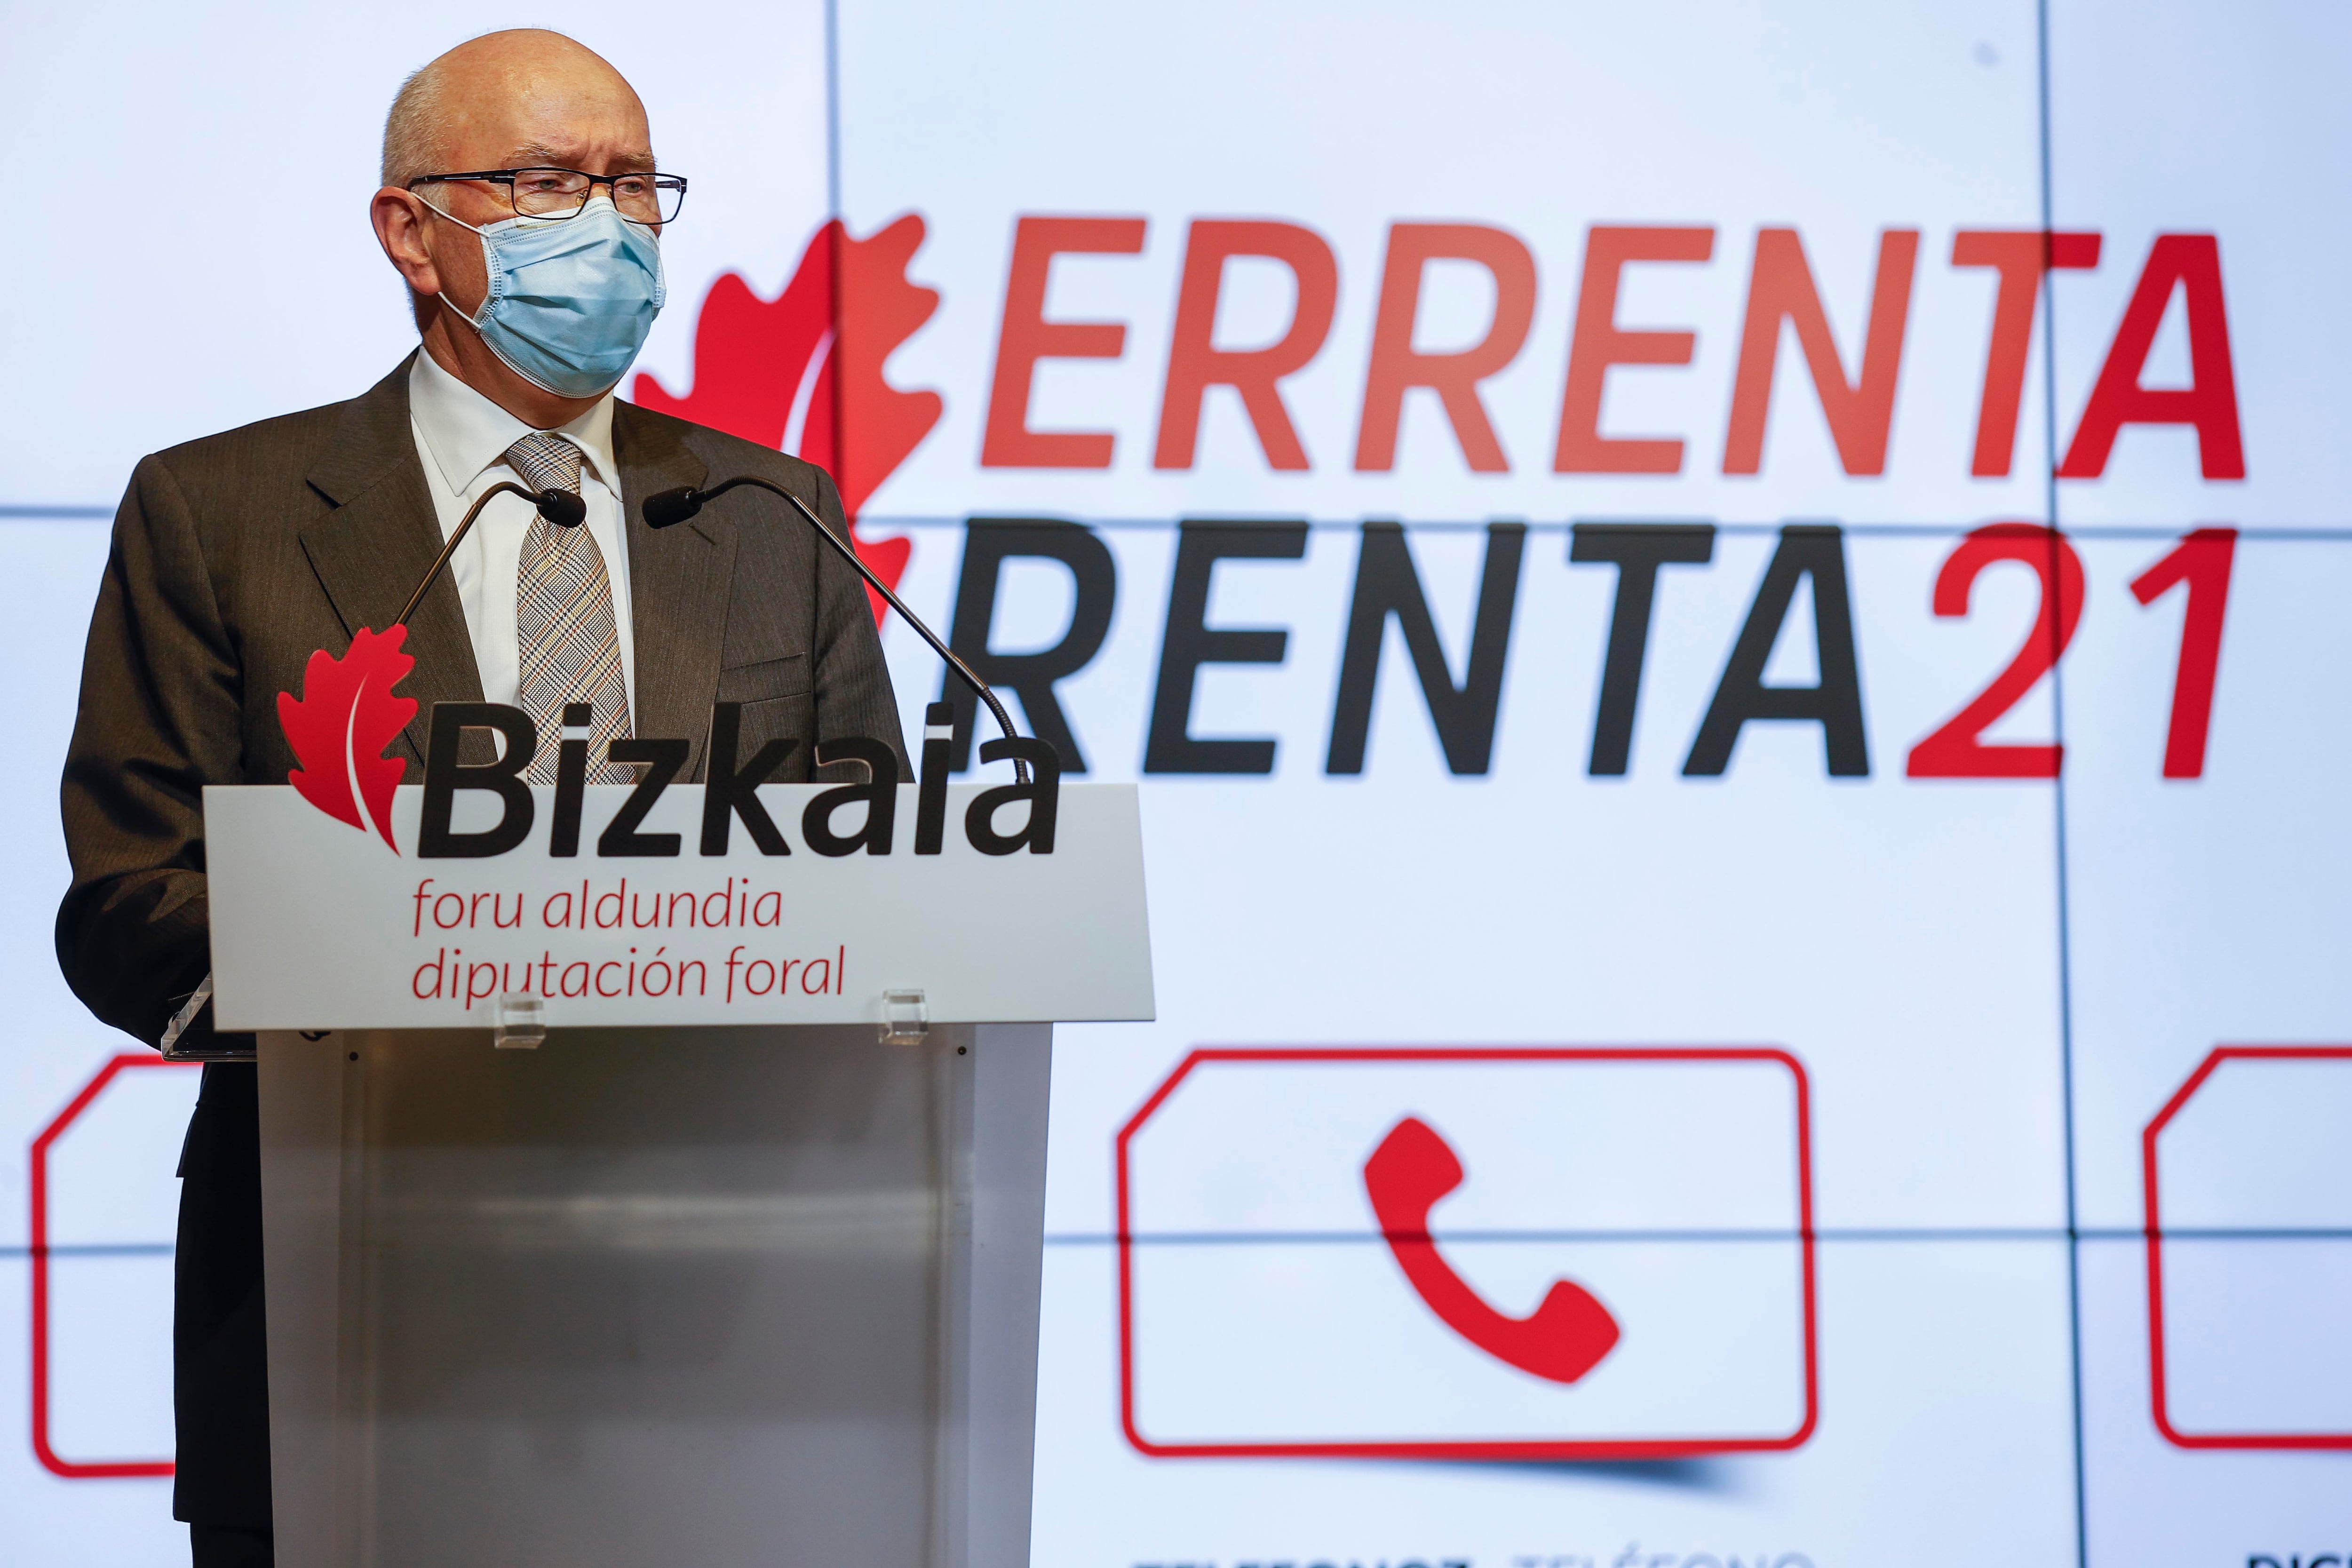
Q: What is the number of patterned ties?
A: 1